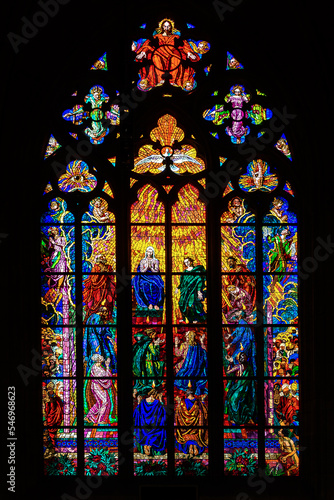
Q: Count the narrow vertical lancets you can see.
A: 6